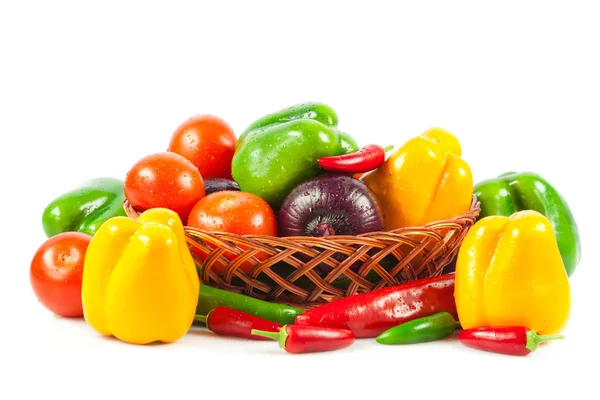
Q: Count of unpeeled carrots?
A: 0